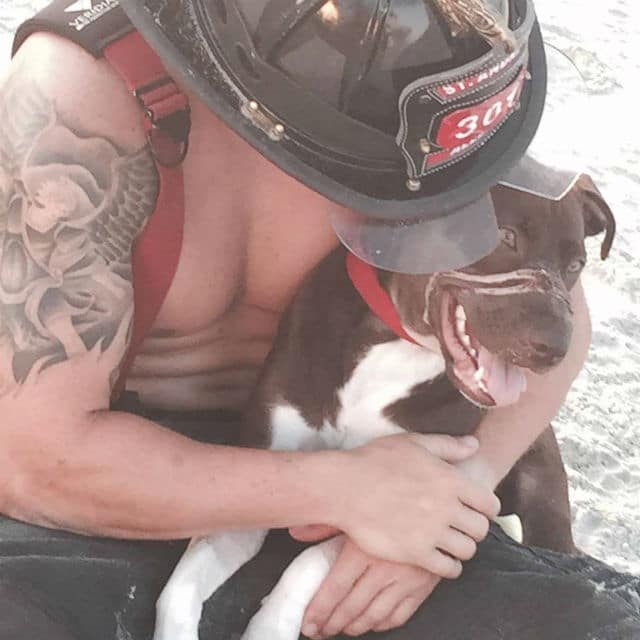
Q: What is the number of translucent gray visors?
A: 2